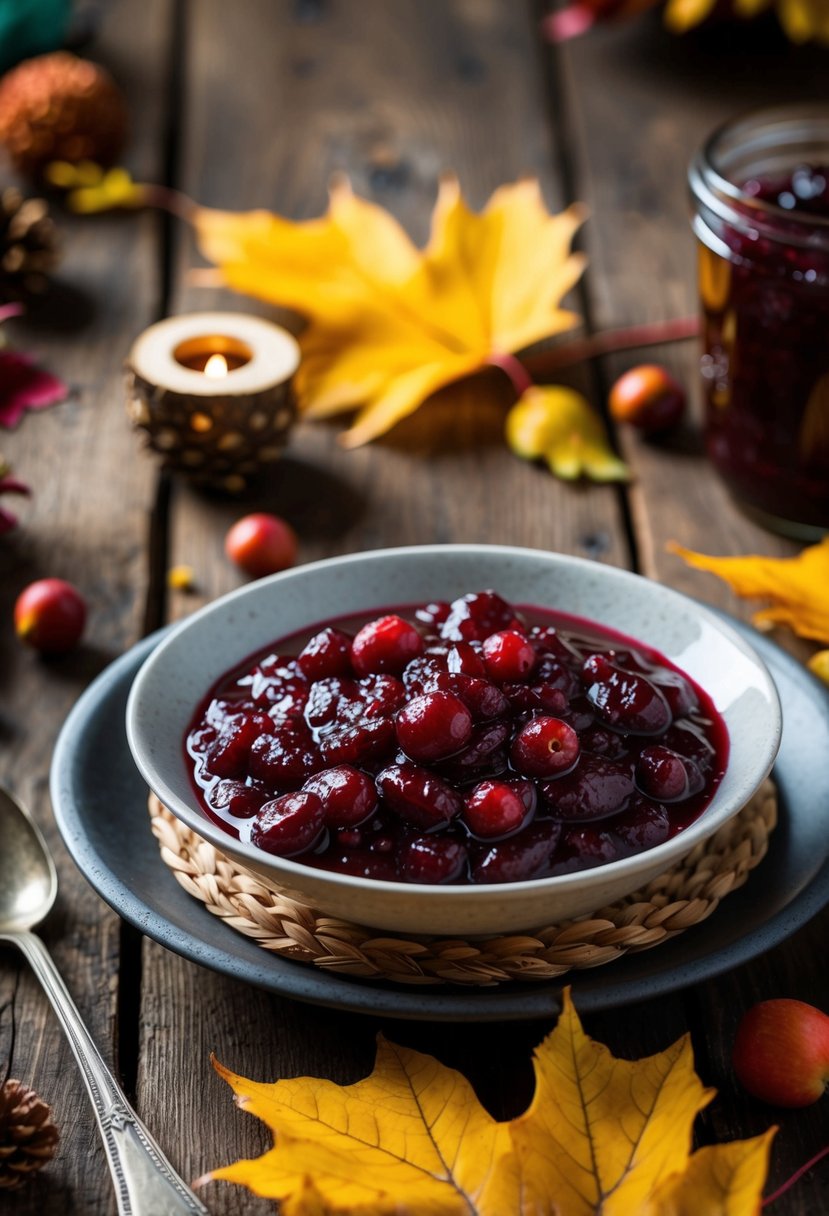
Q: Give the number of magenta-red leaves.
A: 2